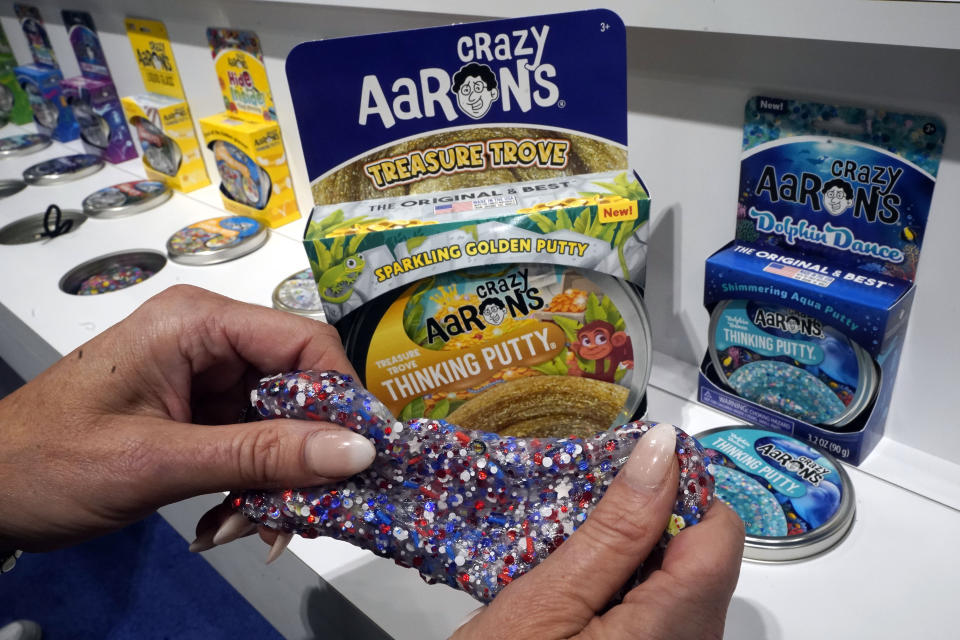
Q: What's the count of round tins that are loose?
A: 6